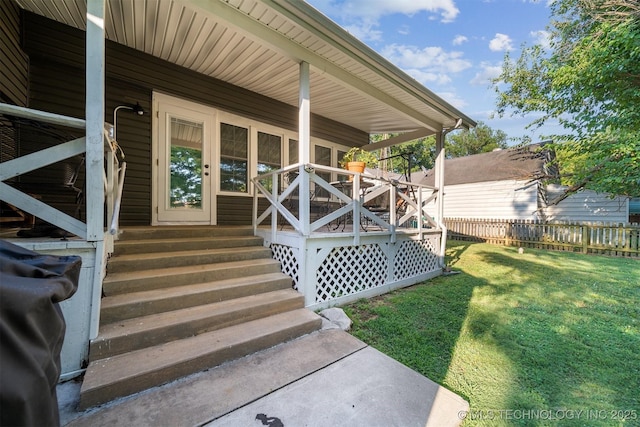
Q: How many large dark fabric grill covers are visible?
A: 1